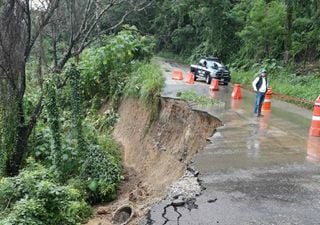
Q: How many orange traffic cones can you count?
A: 6